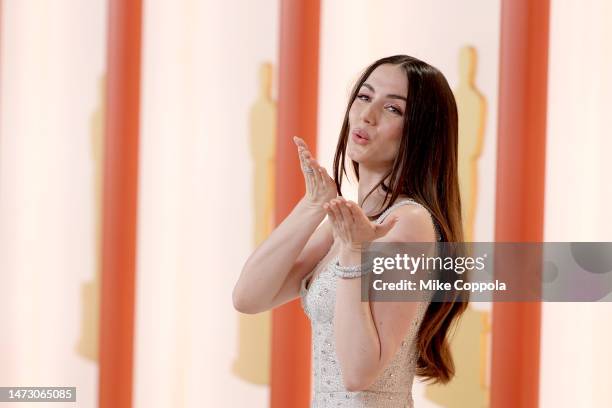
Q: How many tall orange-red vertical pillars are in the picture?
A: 3